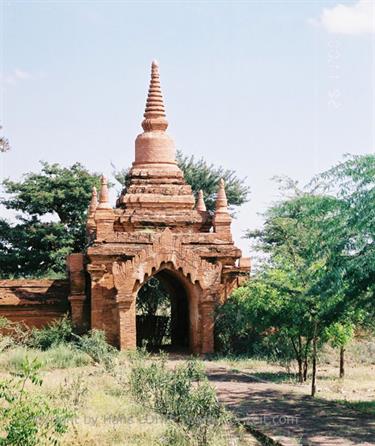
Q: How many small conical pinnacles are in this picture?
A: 4